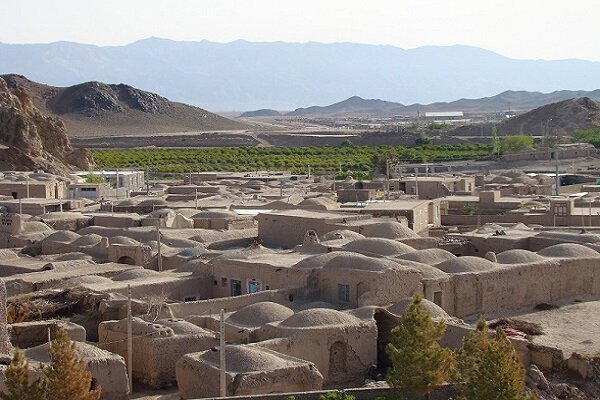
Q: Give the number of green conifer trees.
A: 5